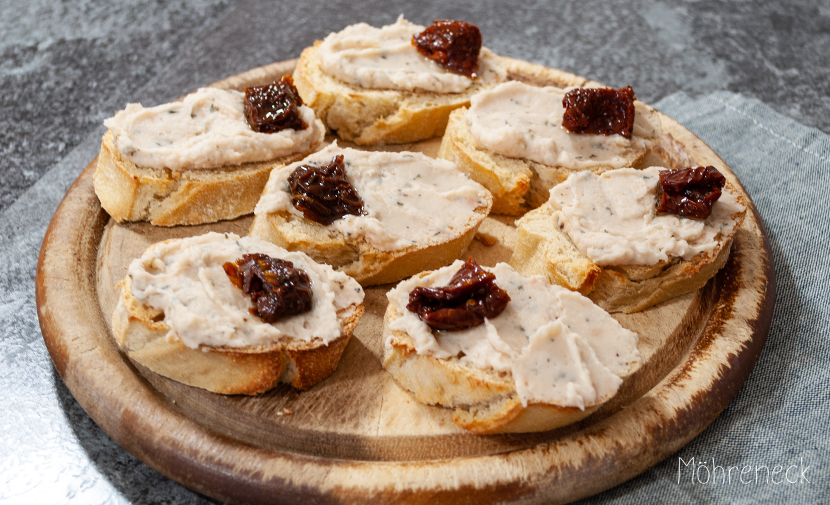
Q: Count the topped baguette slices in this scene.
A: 7